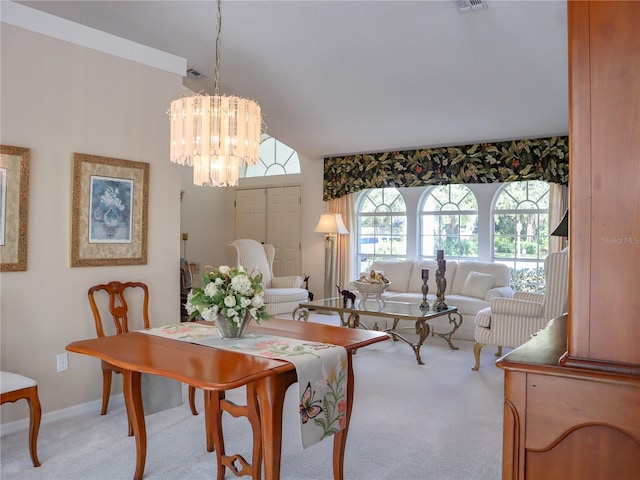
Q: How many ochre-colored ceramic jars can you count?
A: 0